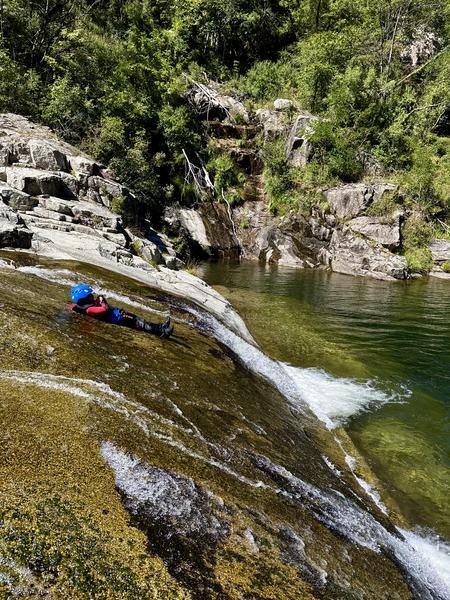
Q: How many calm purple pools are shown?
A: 0